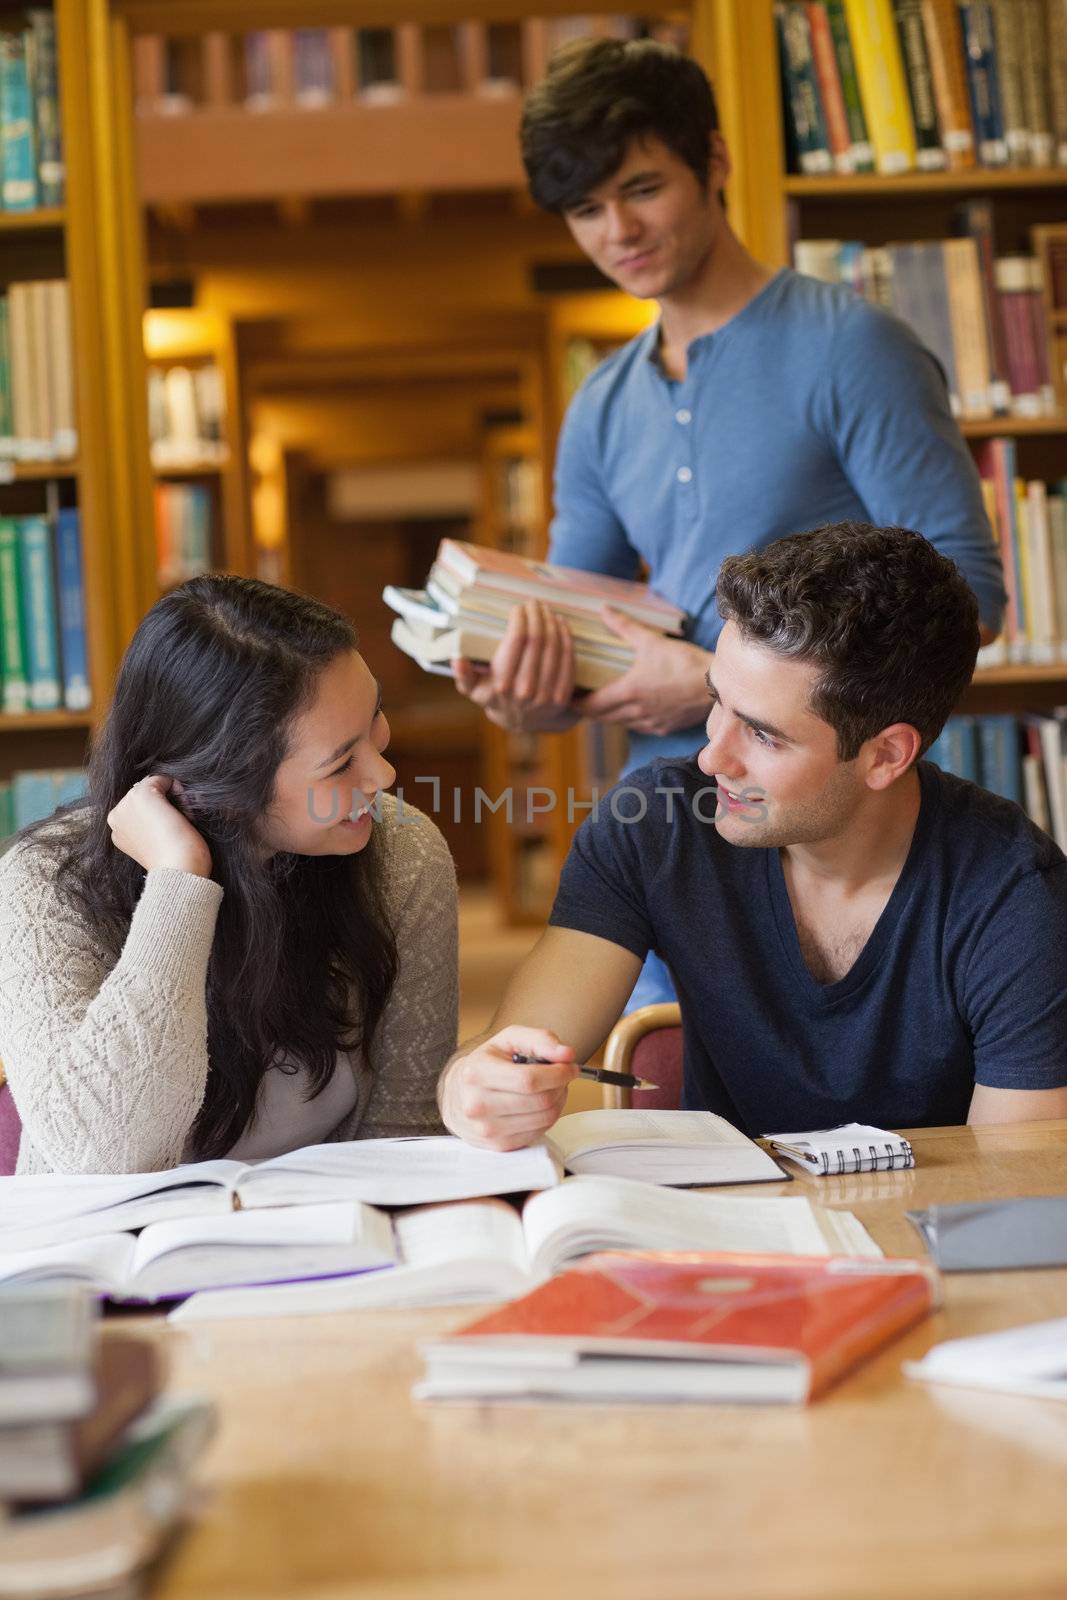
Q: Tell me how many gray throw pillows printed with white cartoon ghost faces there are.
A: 0